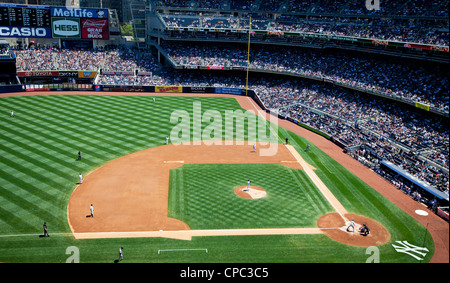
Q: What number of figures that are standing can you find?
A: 13